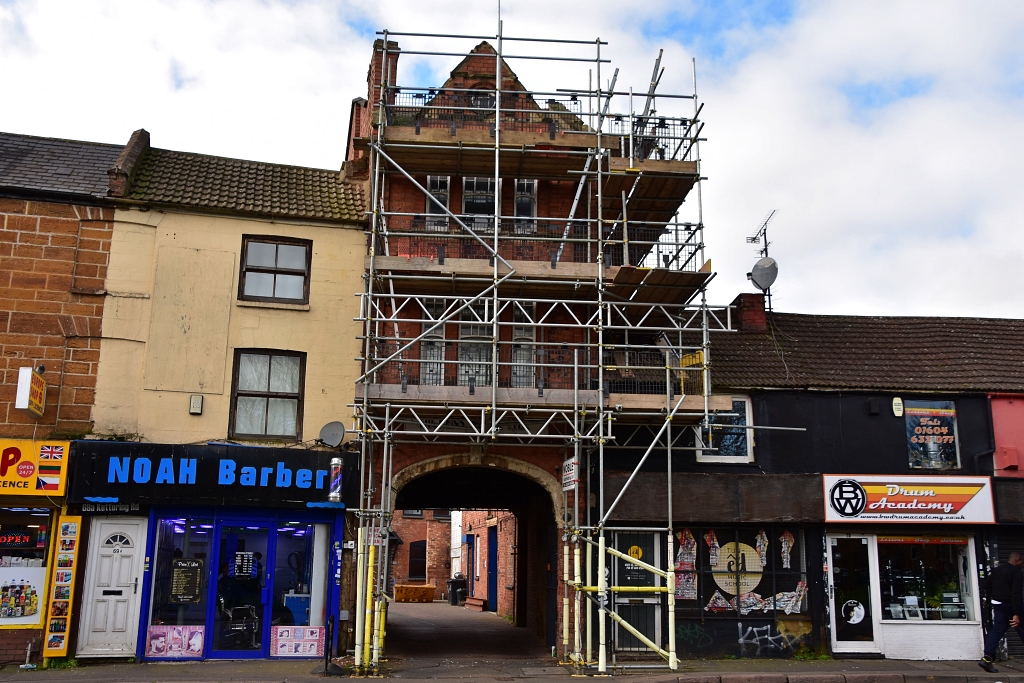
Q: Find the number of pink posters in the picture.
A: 2